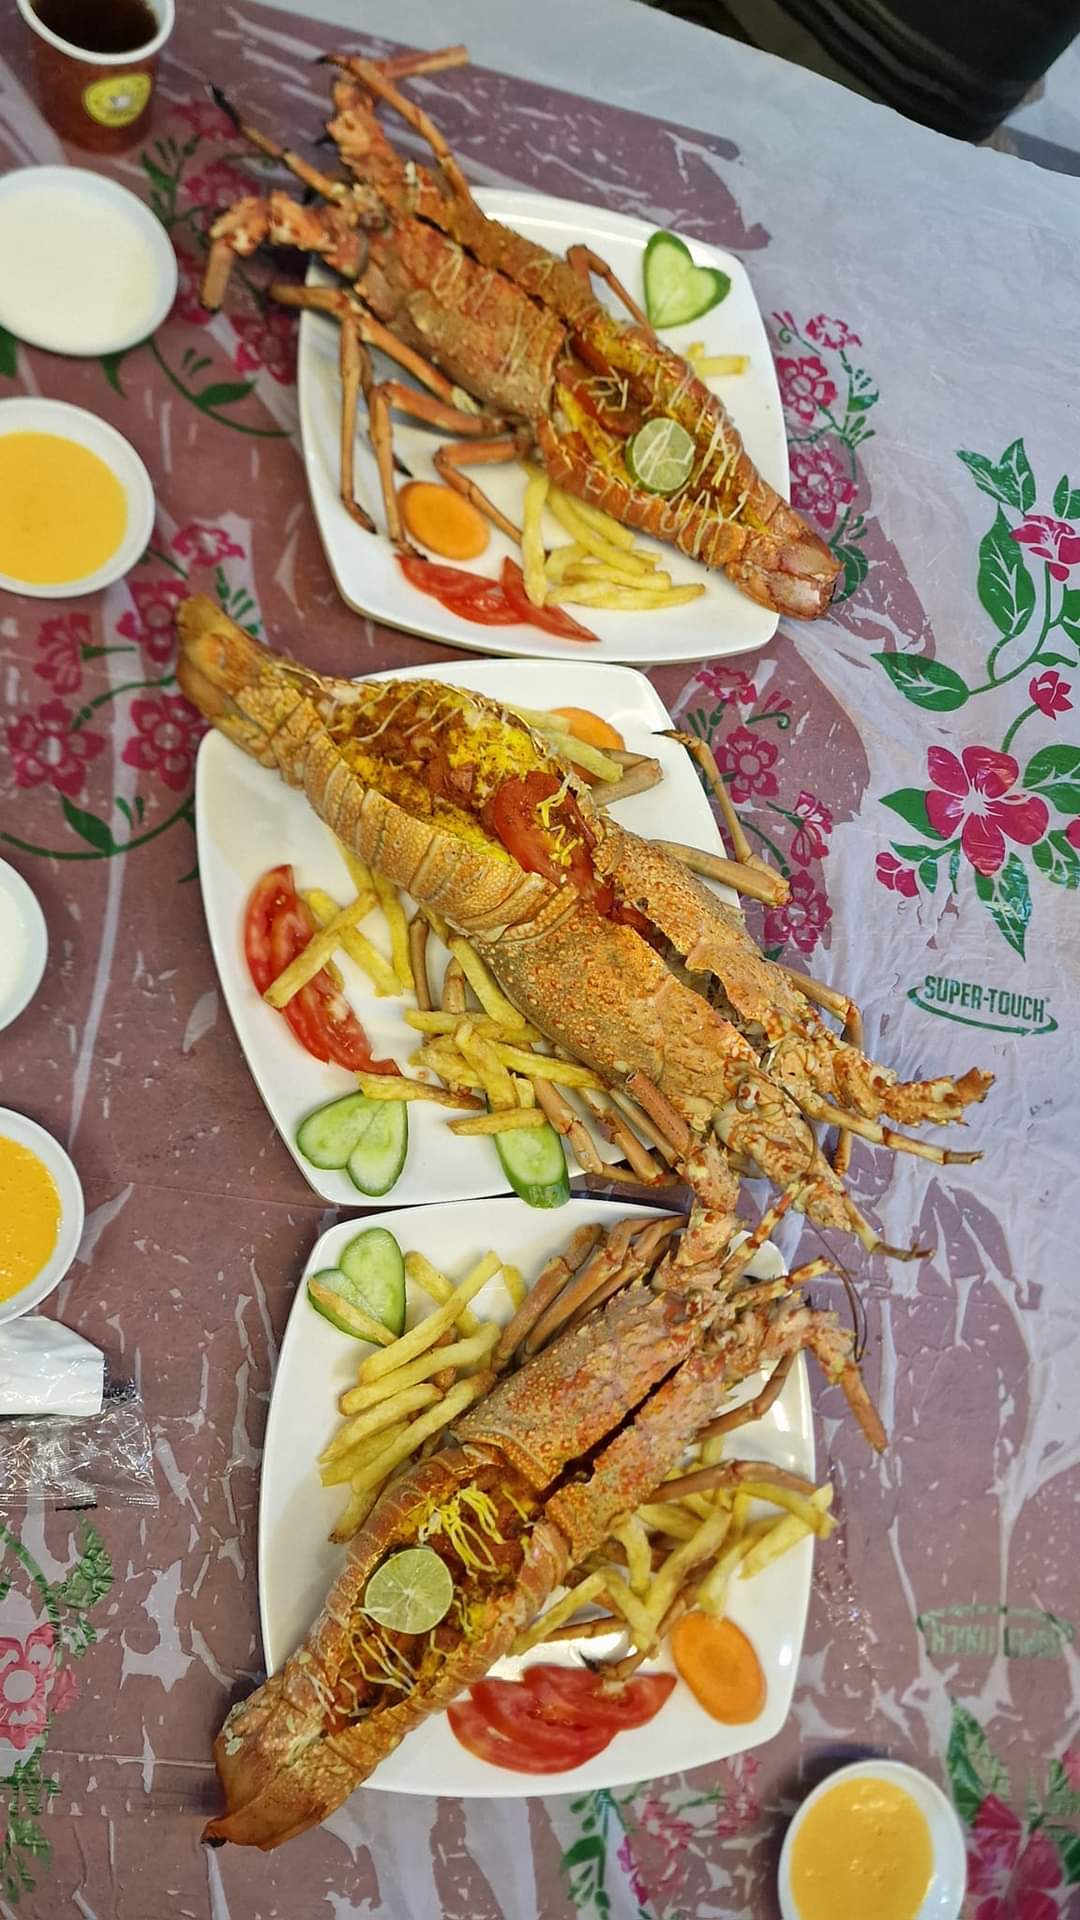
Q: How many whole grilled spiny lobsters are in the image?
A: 3